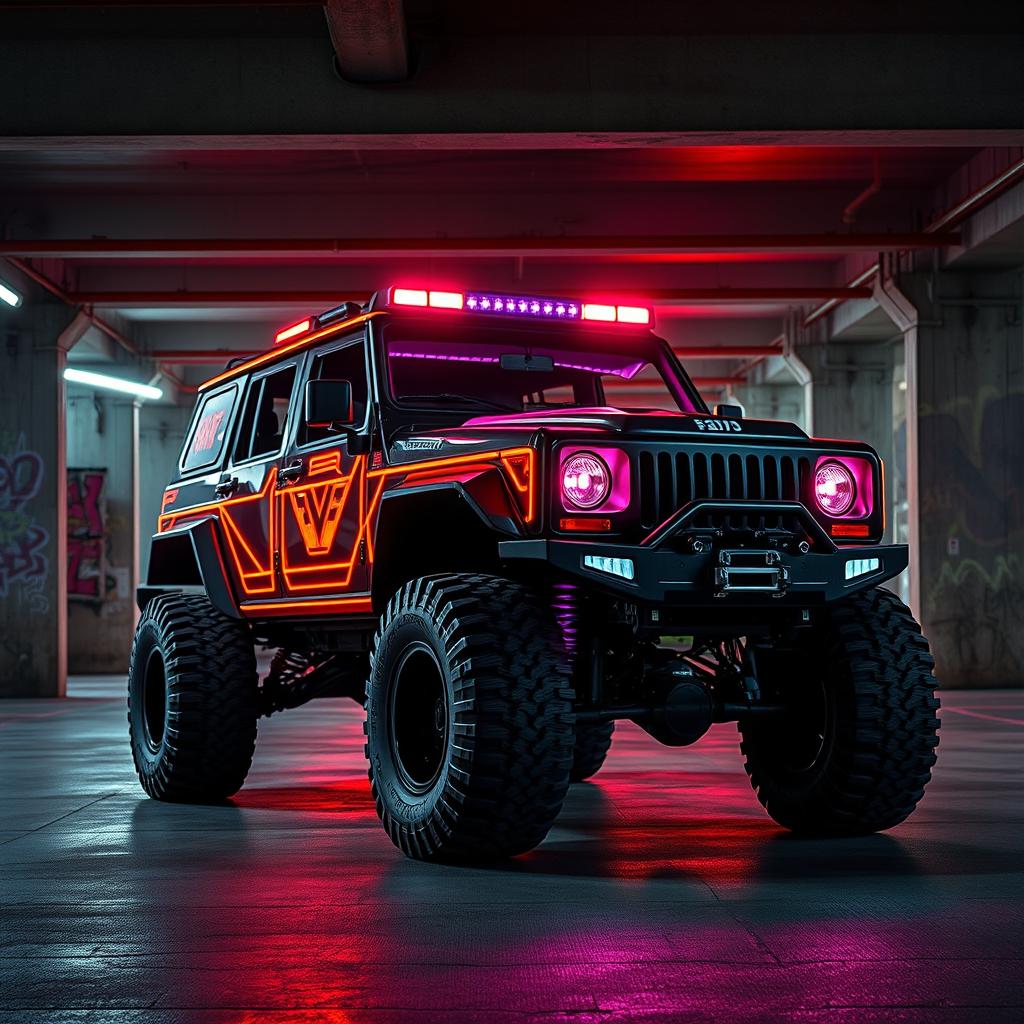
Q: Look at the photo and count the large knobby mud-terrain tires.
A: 4